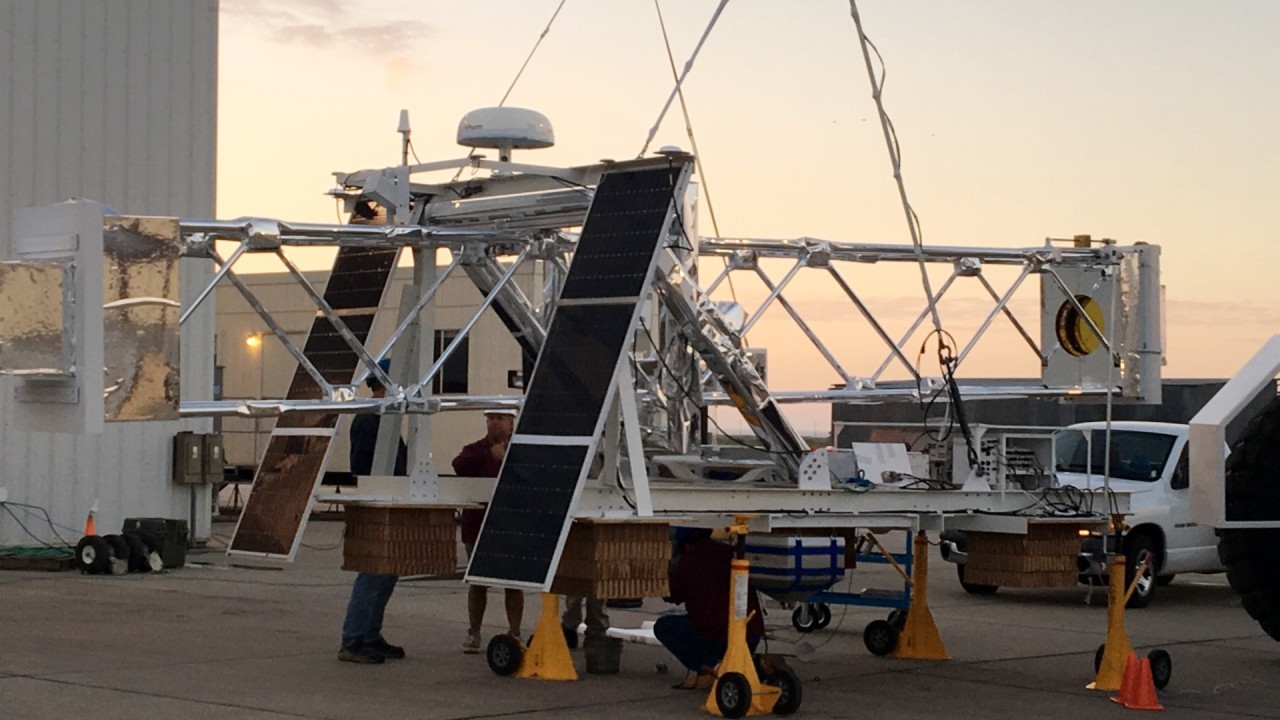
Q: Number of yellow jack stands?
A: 4